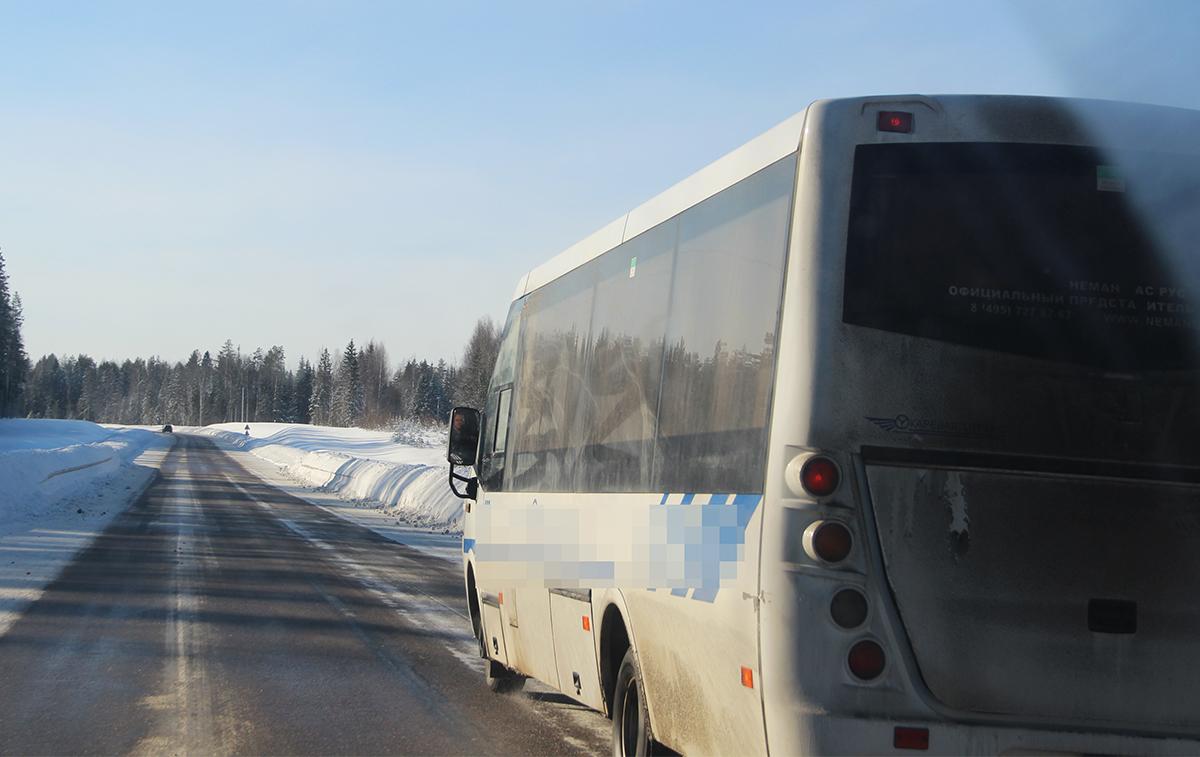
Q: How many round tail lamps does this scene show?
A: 4